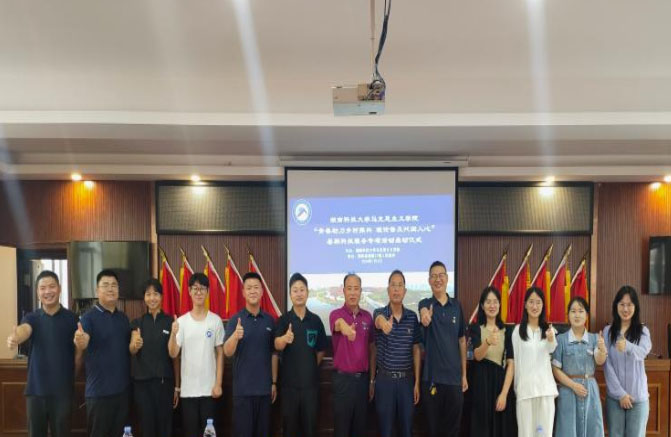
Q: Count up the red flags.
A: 10